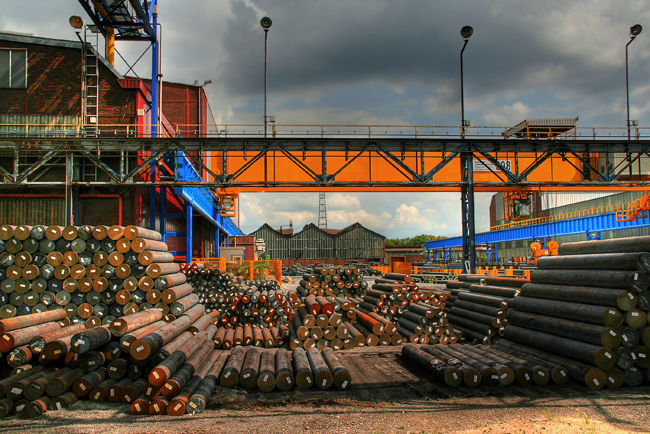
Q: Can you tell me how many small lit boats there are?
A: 0